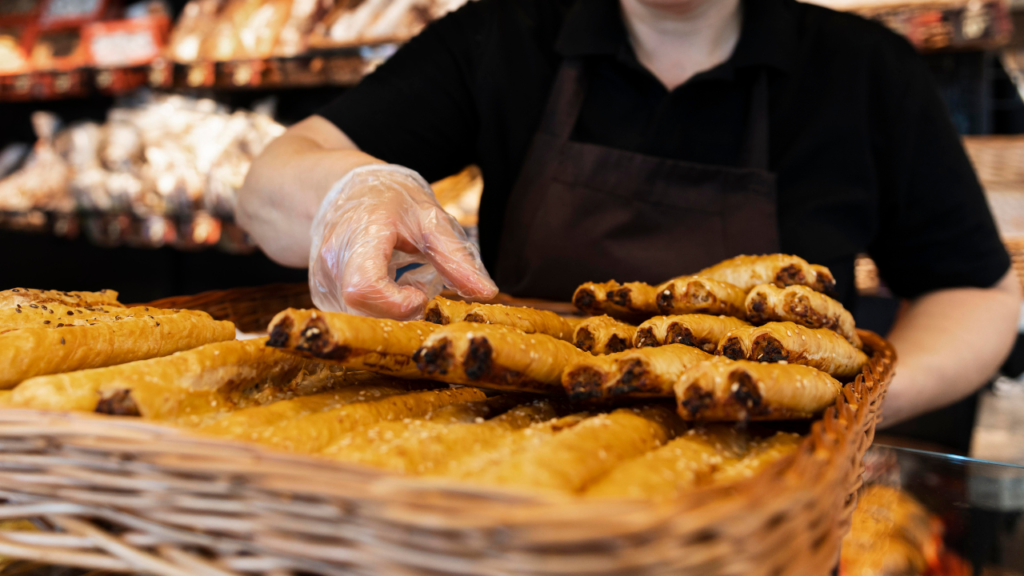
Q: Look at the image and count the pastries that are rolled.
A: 12